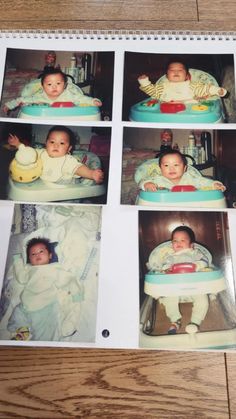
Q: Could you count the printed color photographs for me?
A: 6